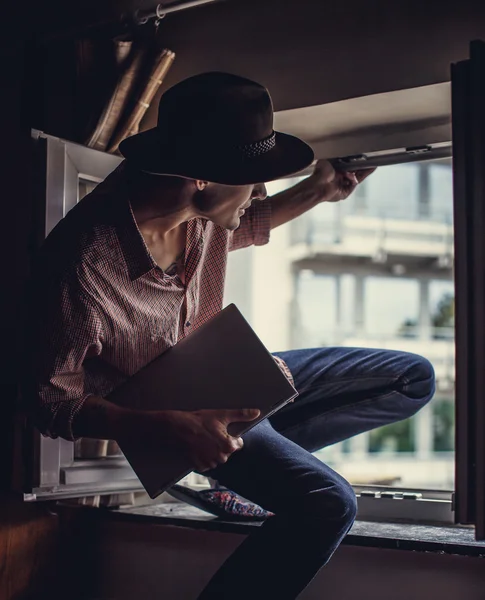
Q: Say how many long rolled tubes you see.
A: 2